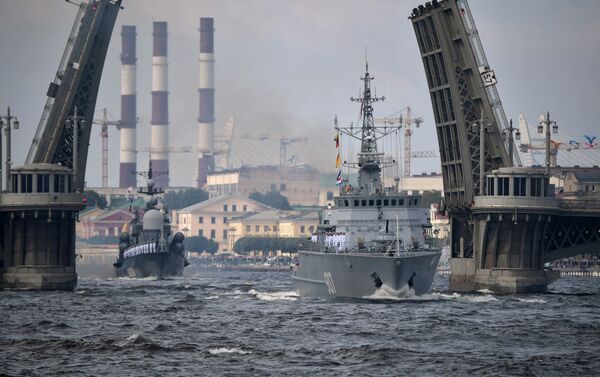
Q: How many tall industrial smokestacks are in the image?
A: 3